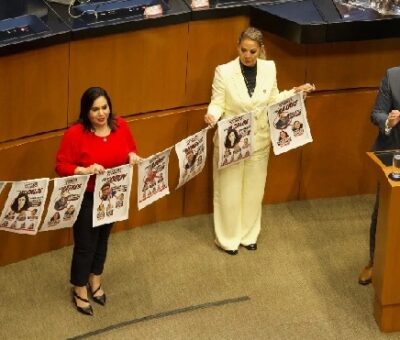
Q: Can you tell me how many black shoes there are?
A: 4